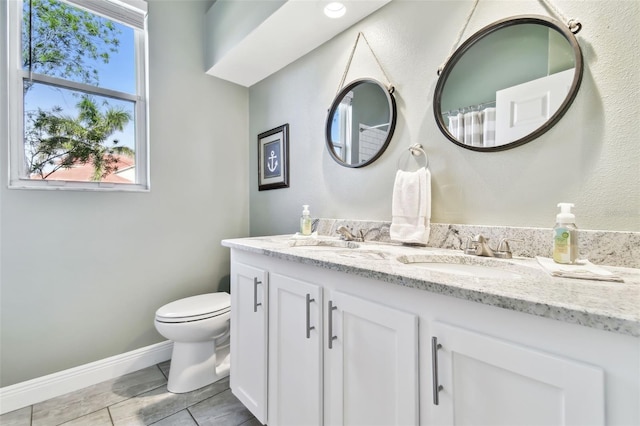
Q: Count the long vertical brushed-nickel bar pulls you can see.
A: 4